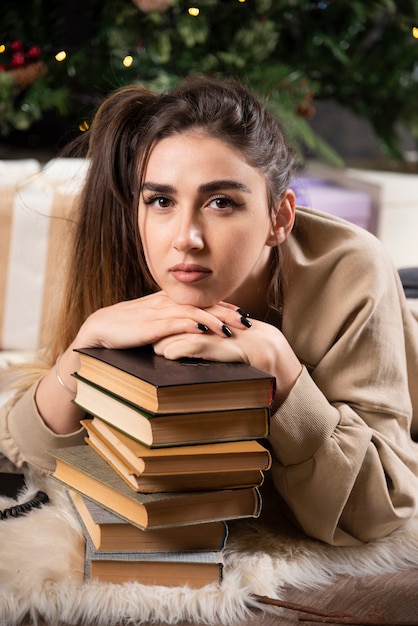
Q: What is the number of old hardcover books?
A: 7